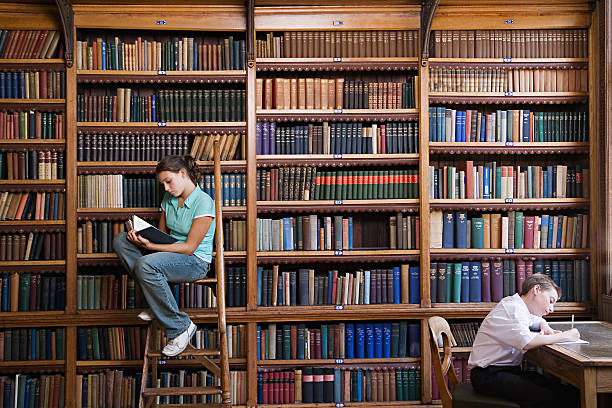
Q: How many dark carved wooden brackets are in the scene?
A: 3